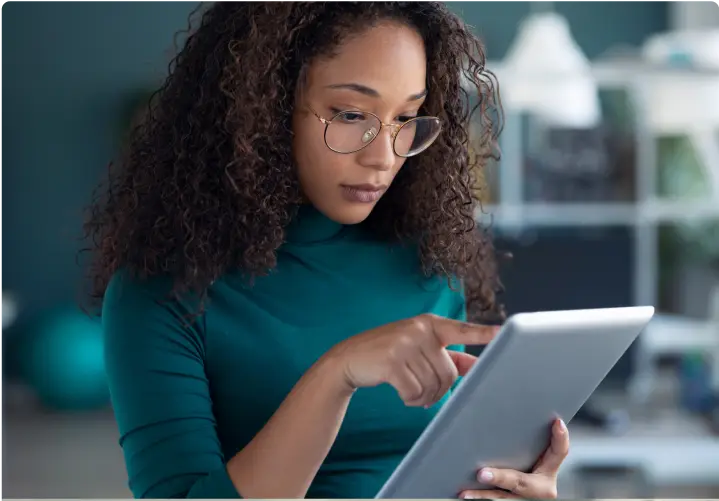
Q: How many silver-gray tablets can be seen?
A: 1